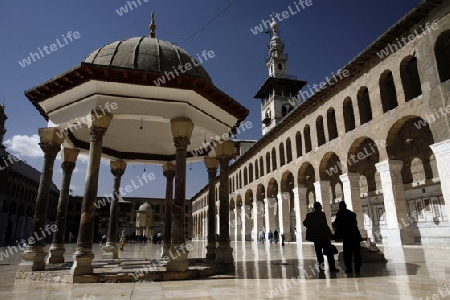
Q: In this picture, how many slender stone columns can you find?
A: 8